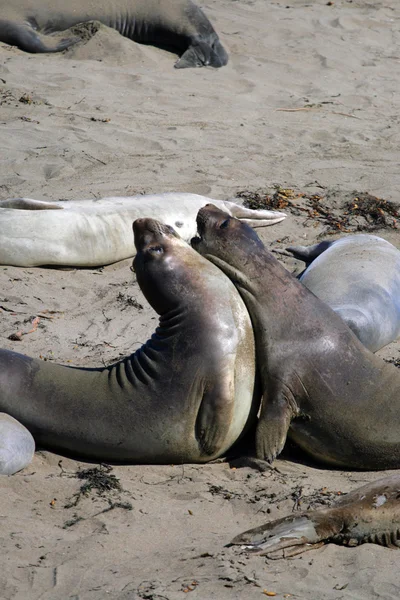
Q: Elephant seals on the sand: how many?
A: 7